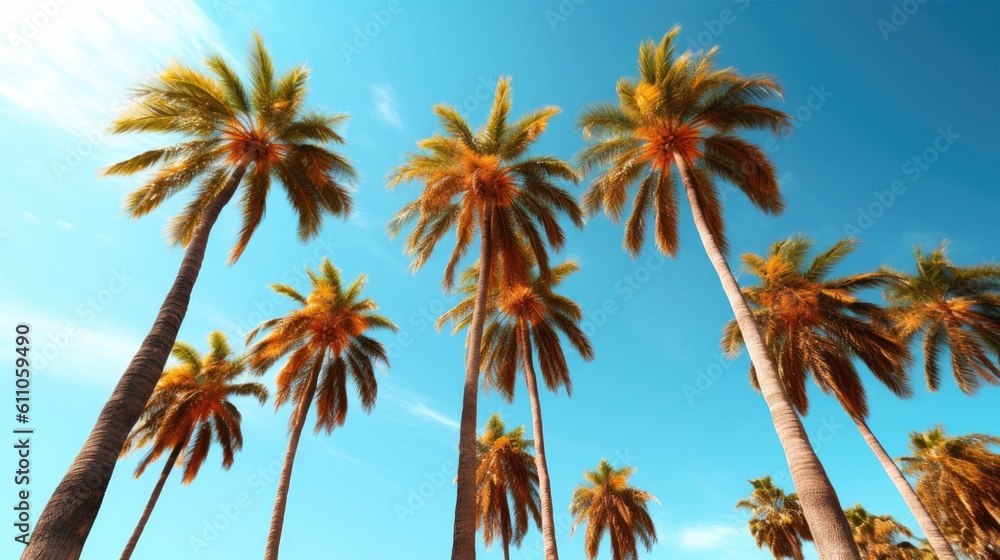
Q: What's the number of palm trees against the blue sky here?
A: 13